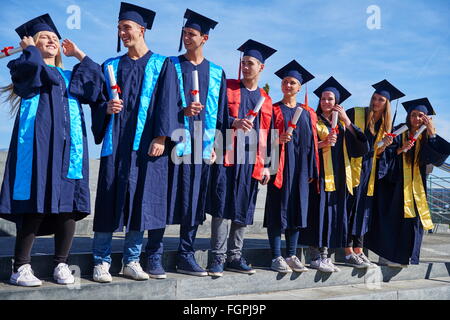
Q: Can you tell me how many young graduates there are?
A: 8